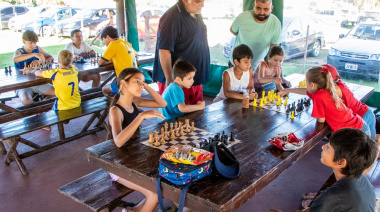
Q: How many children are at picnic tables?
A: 11